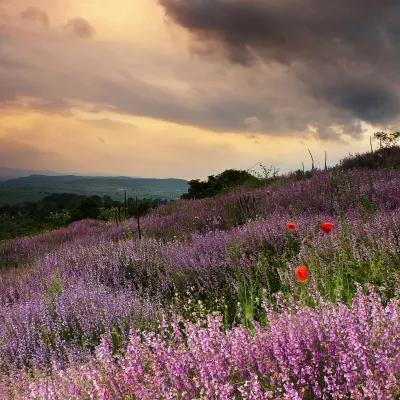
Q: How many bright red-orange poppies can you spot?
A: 3